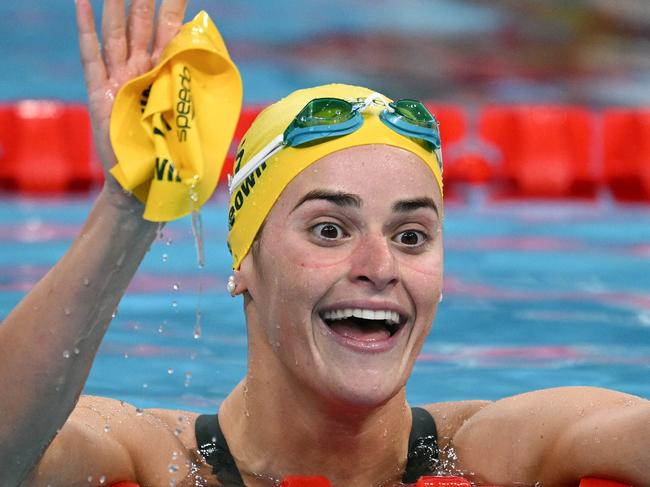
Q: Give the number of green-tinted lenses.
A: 2